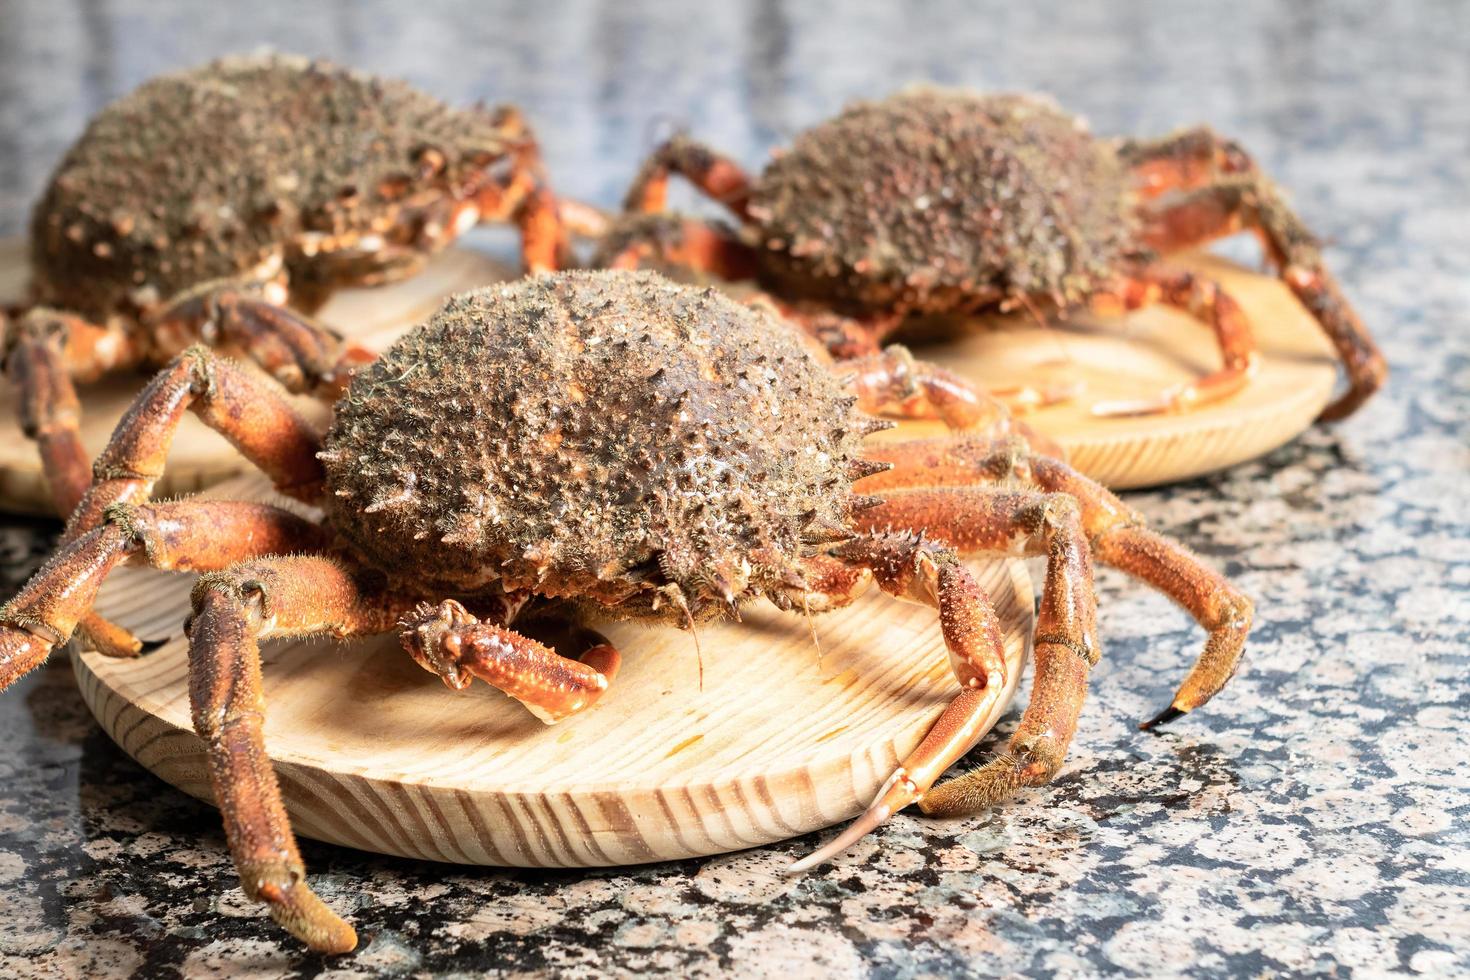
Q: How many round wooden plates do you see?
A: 3